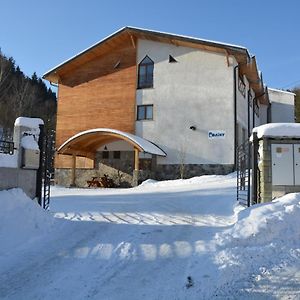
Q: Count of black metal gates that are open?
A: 2